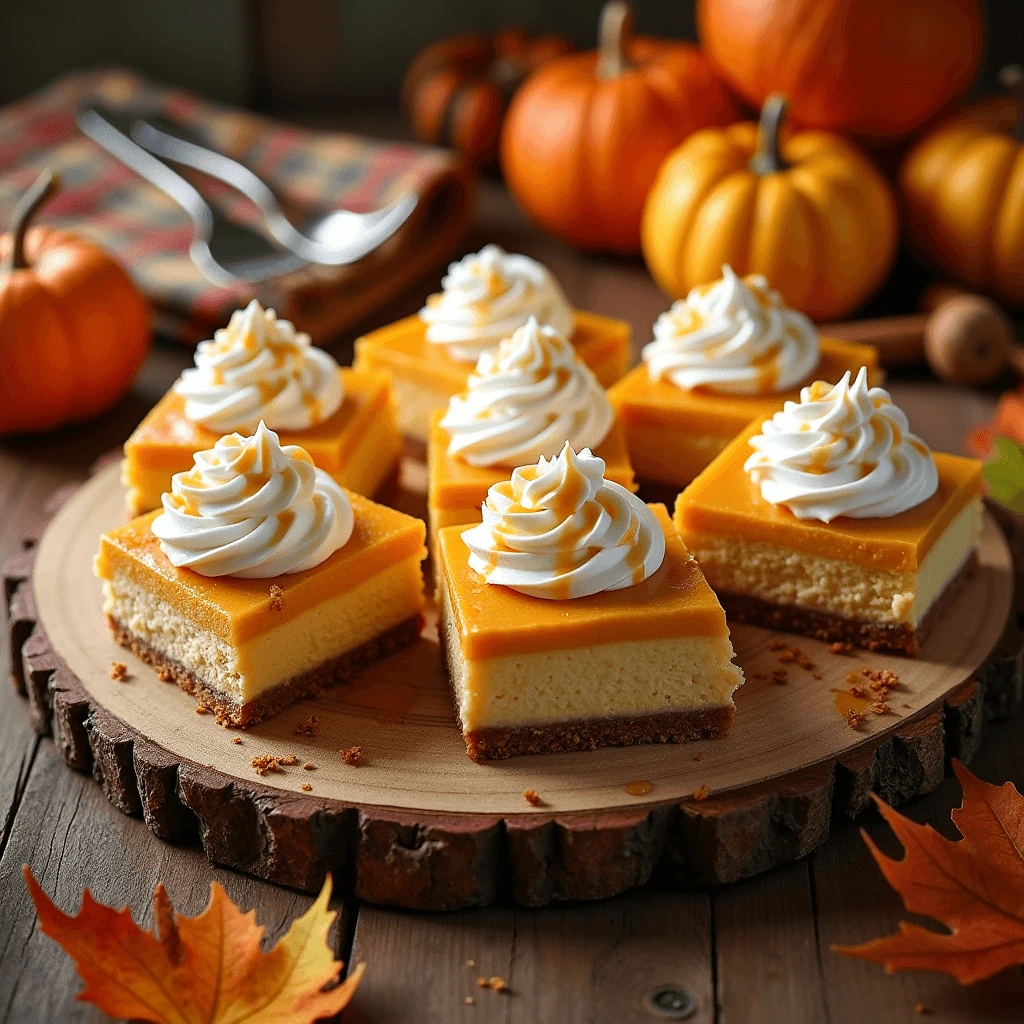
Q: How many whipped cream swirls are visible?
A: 7